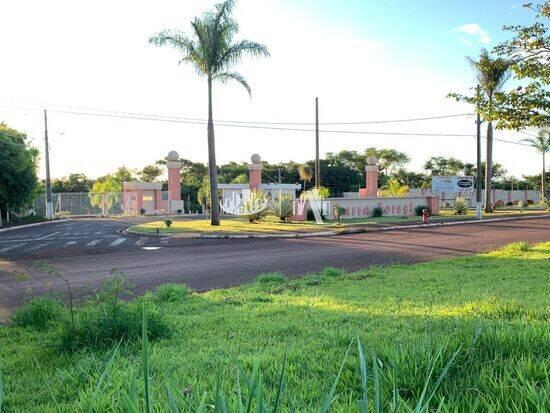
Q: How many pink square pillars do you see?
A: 3